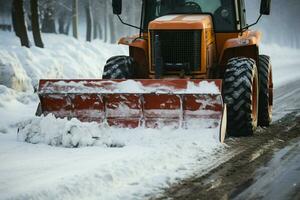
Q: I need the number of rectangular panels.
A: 5